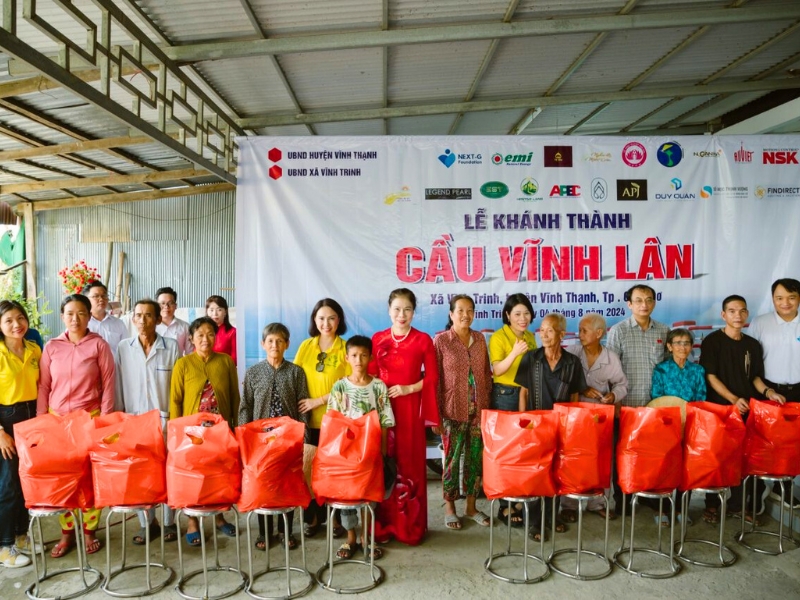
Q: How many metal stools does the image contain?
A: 10